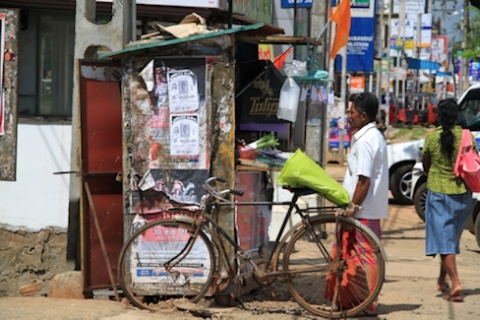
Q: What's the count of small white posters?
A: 2